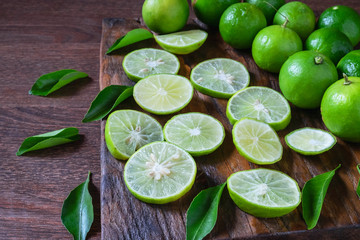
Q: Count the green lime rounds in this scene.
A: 11